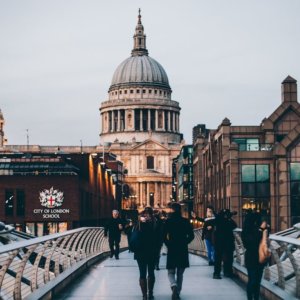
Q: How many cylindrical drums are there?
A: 1